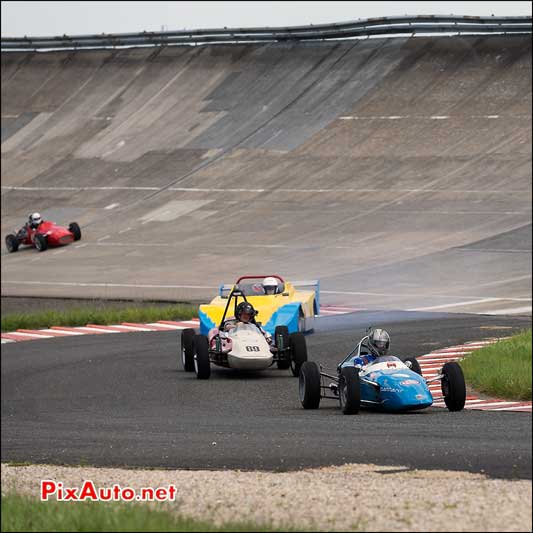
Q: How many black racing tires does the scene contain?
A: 11